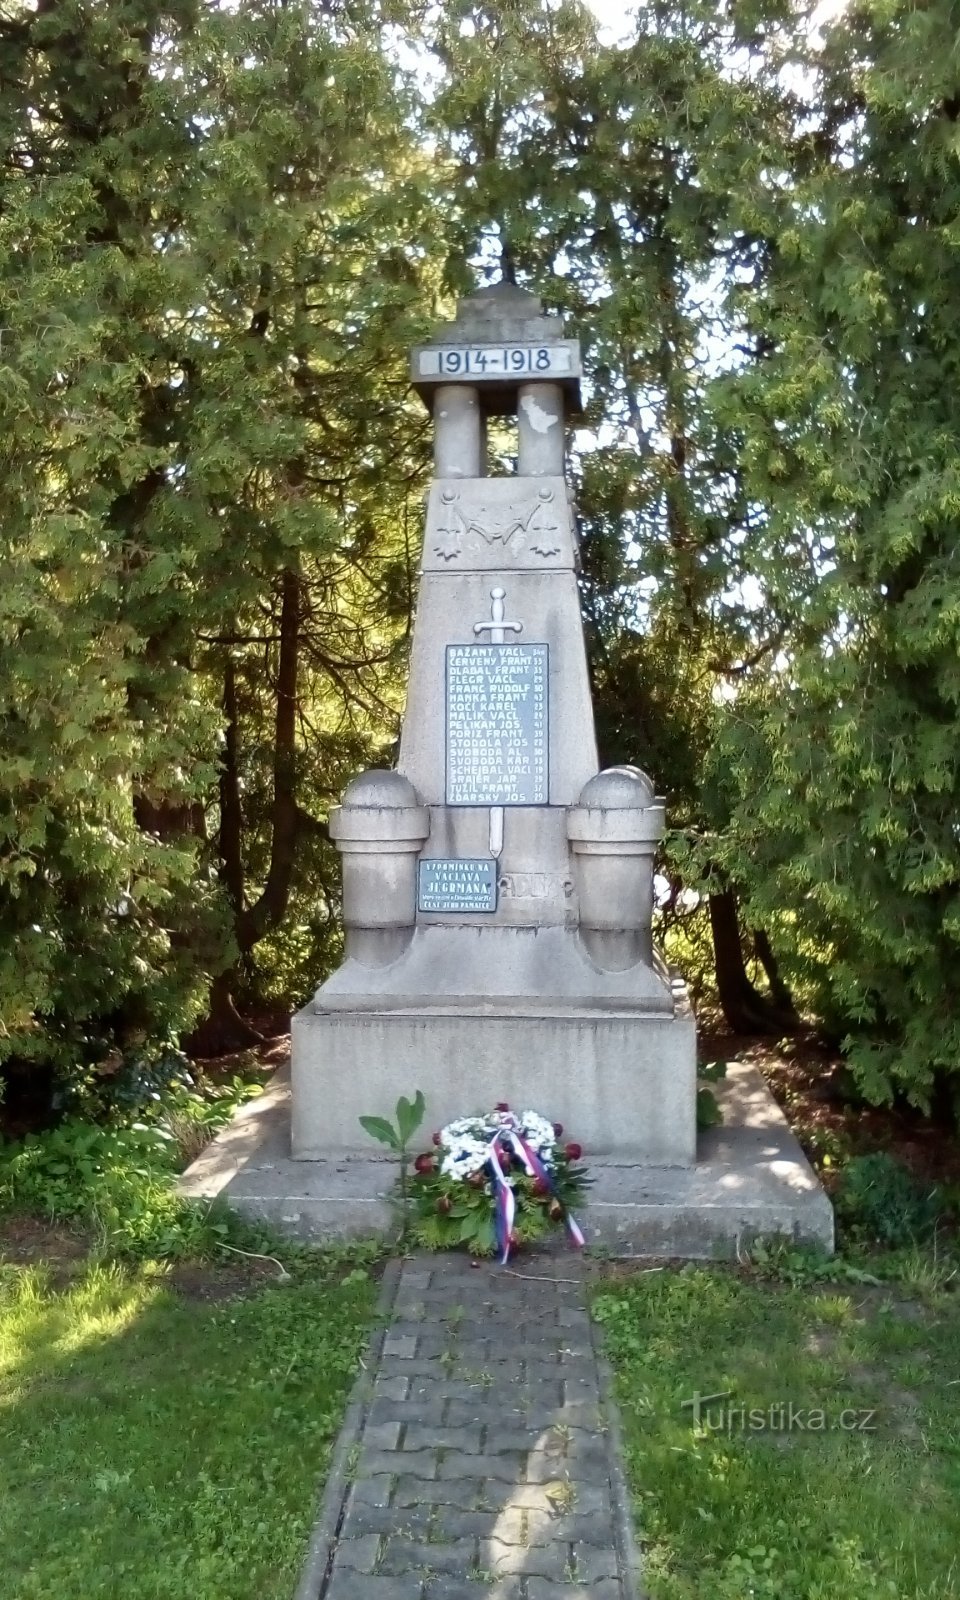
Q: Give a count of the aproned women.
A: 0